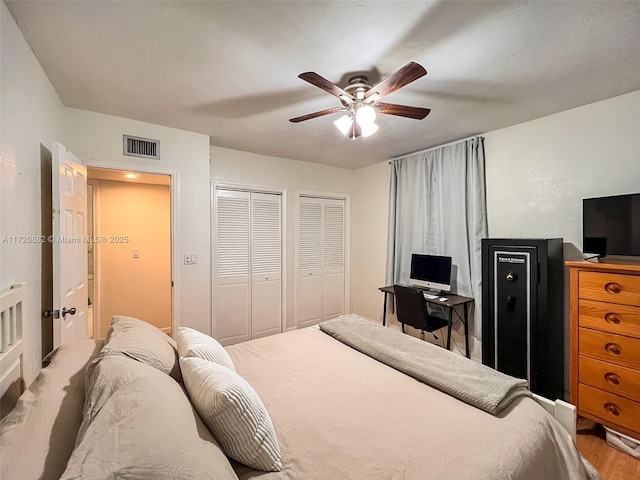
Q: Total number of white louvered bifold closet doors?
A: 2